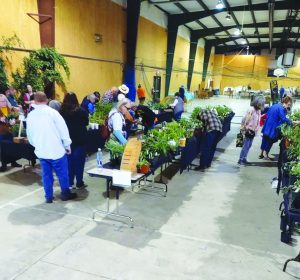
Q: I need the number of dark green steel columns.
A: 4